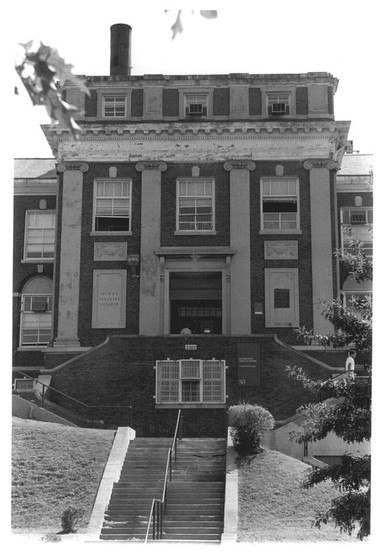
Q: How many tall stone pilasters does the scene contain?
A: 4